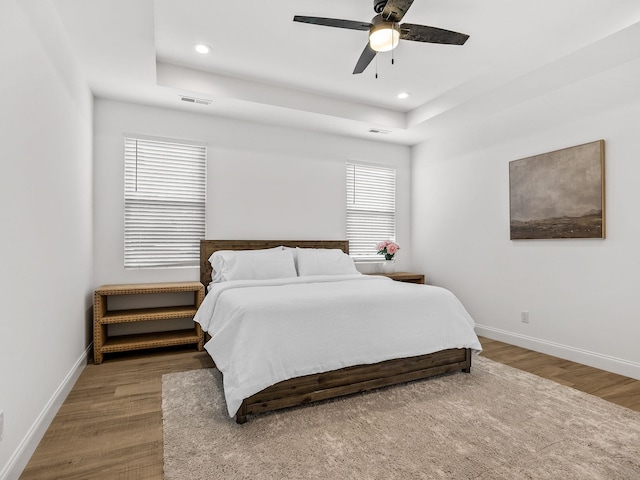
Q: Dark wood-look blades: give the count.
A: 4